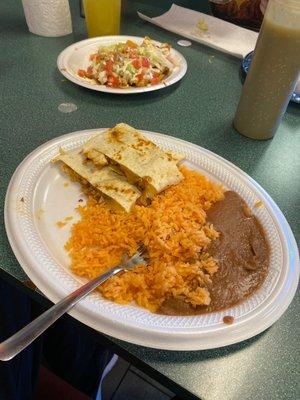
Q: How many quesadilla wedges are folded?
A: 2